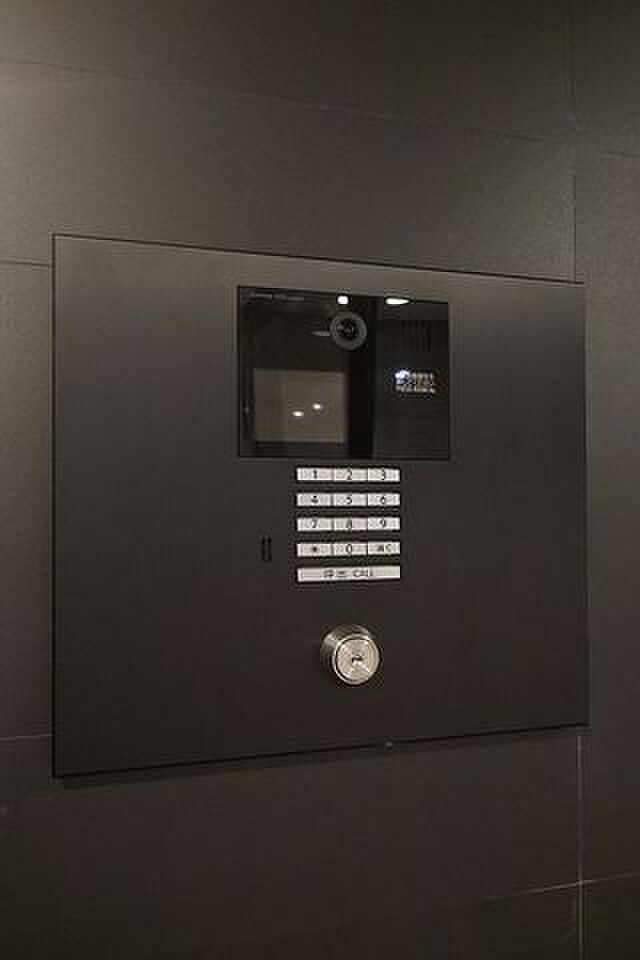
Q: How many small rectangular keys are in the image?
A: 12